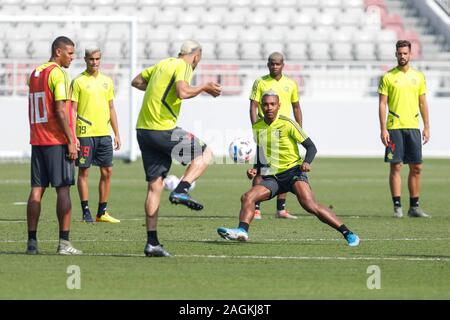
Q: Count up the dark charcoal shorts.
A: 5